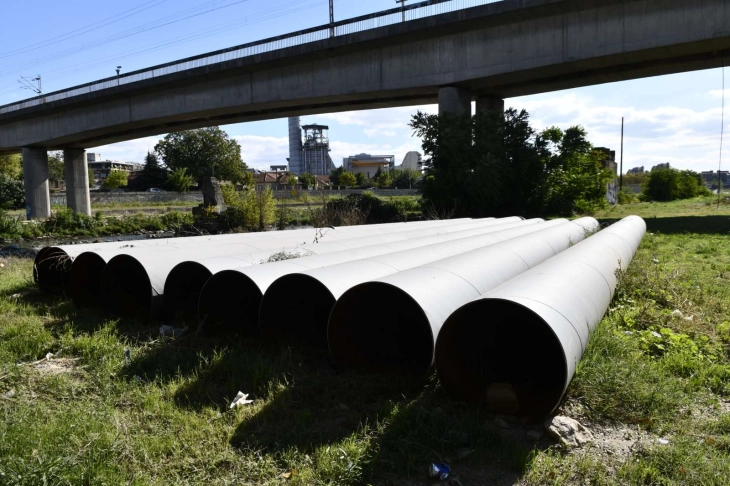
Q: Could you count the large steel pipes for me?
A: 8